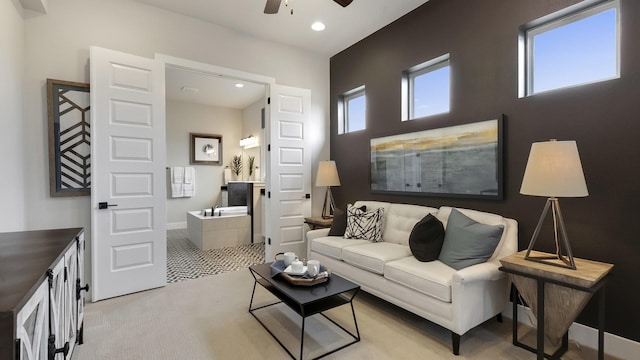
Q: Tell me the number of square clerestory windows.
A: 3